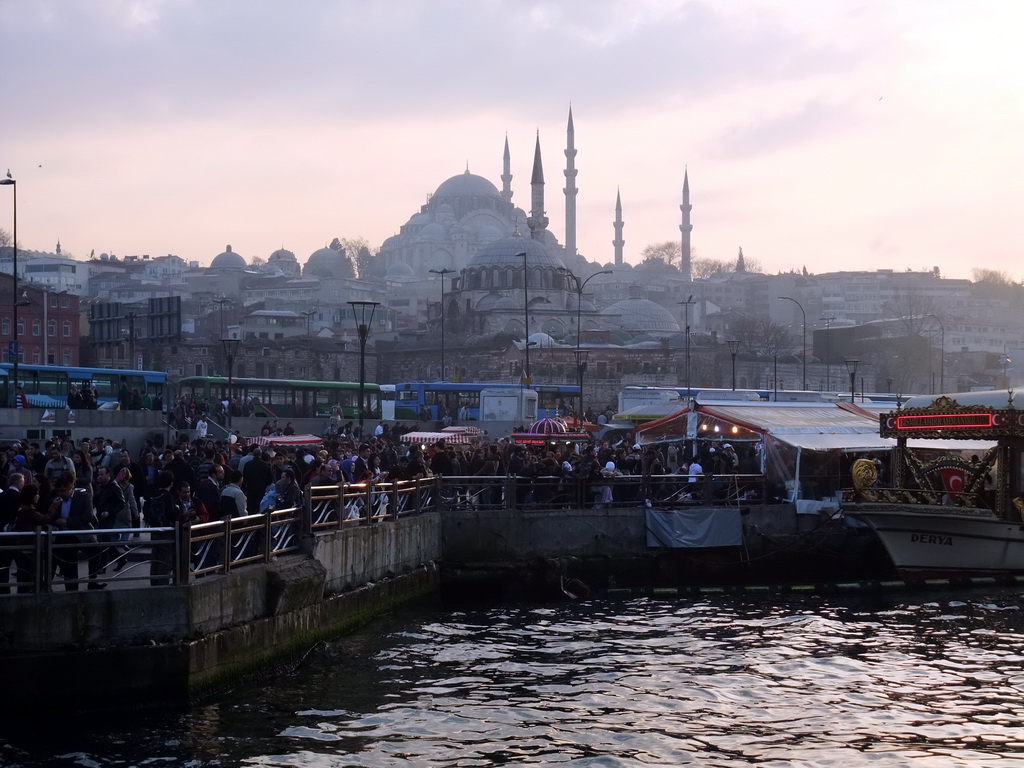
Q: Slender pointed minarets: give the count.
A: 5